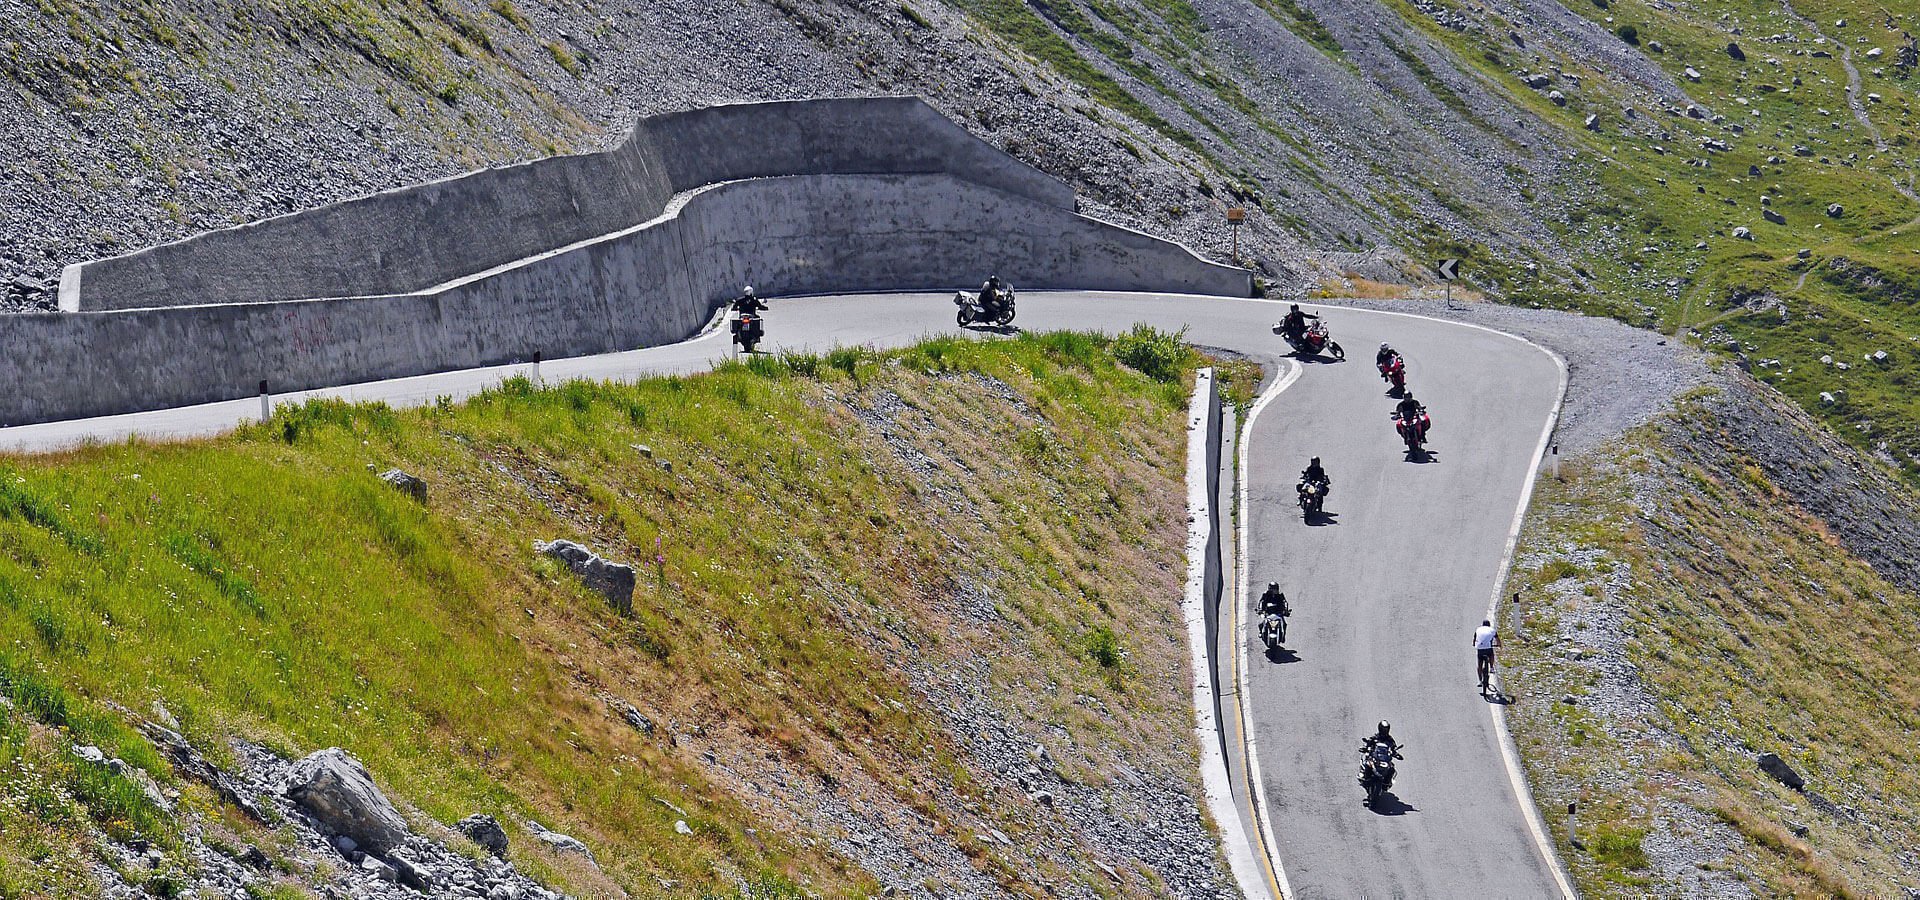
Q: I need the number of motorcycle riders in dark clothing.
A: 8